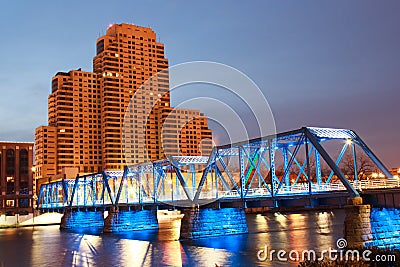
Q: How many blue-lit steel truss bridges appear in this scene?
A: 1